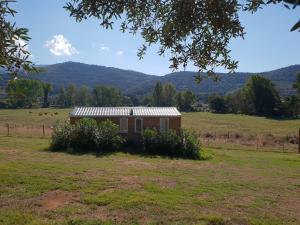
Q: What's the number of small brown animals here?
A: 5